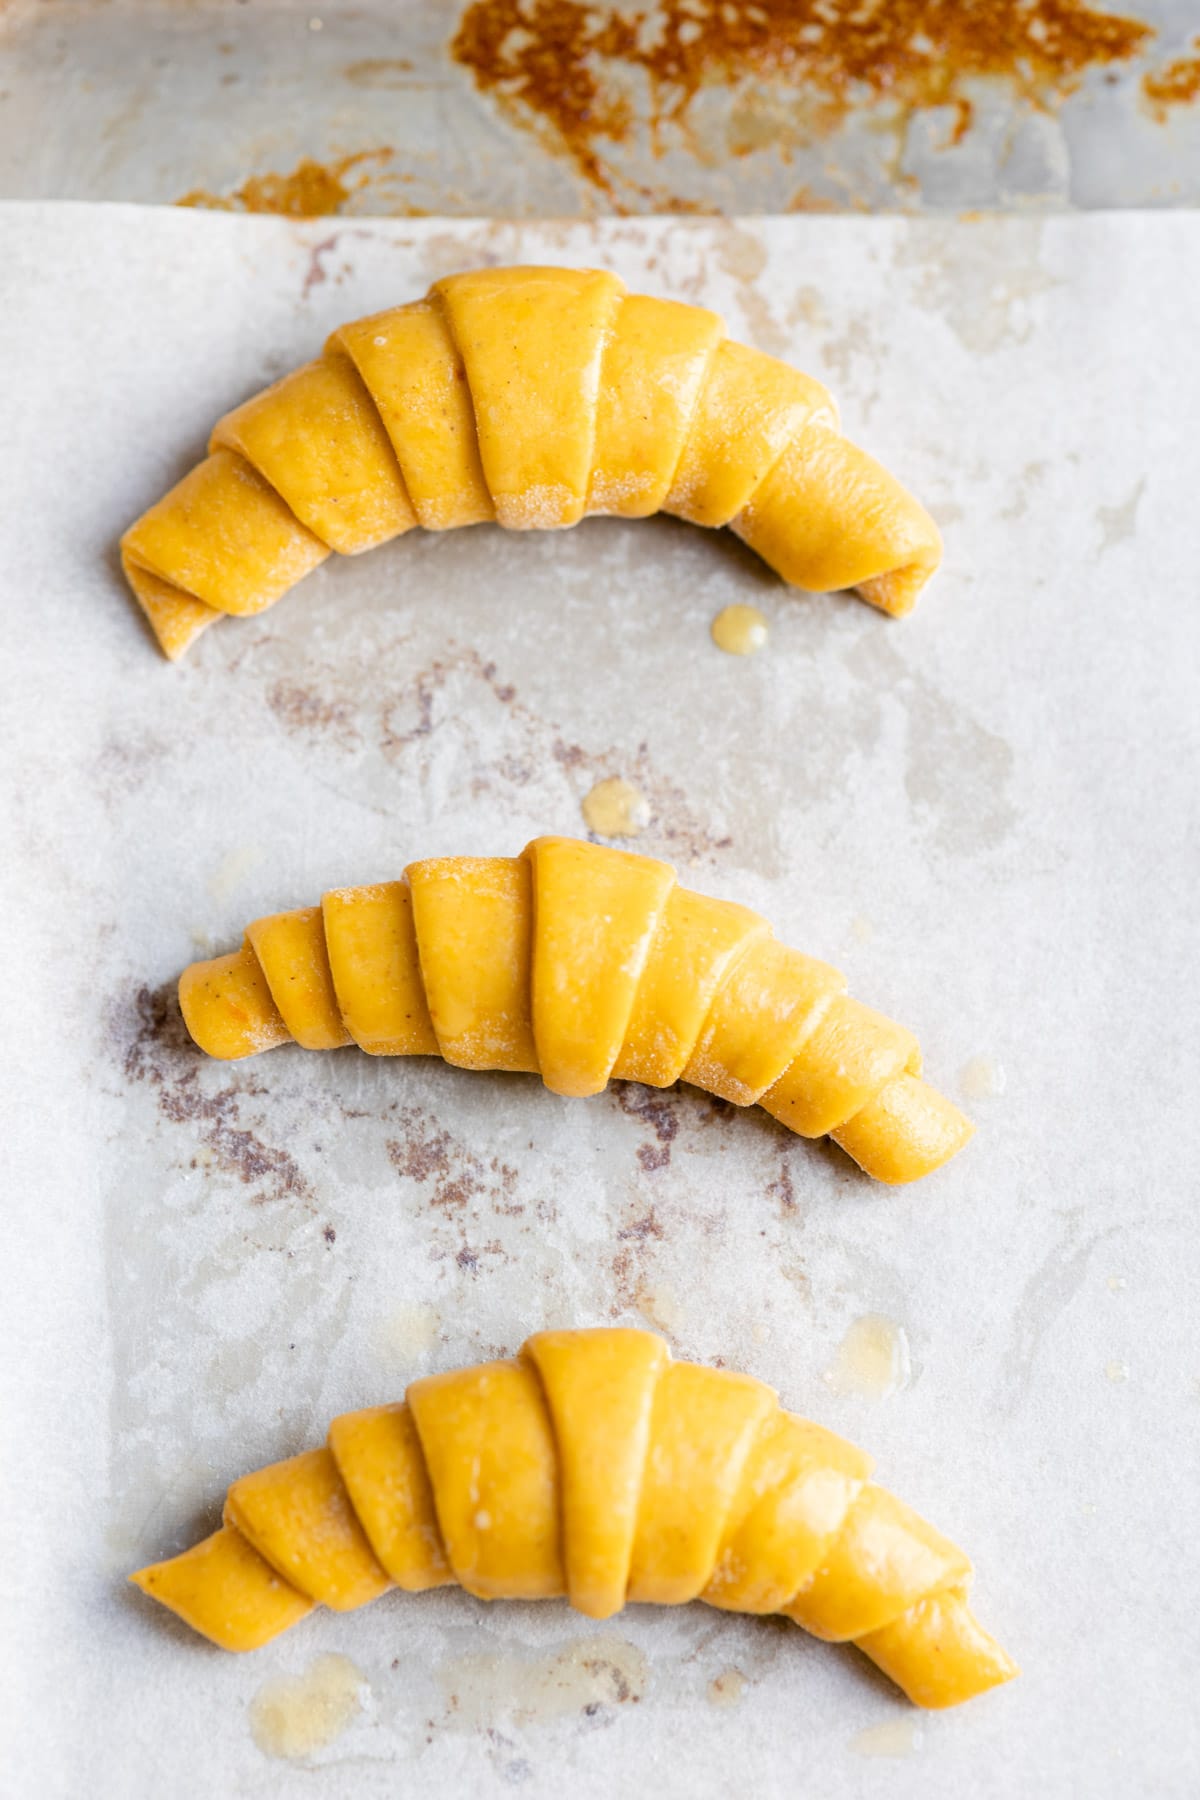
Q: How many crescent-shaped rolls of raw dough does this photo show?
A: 3